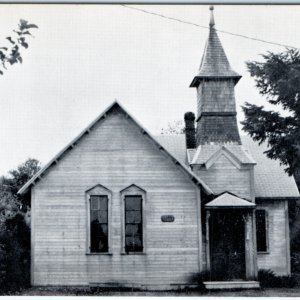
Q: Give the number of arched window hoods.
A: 2